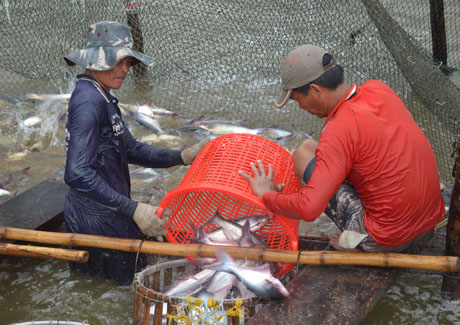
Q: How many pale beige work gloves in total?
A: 2